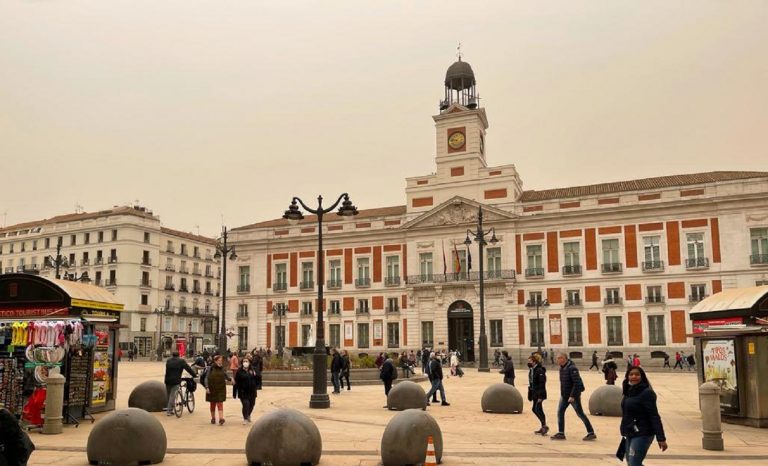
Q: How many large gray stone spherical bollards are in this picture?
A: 7